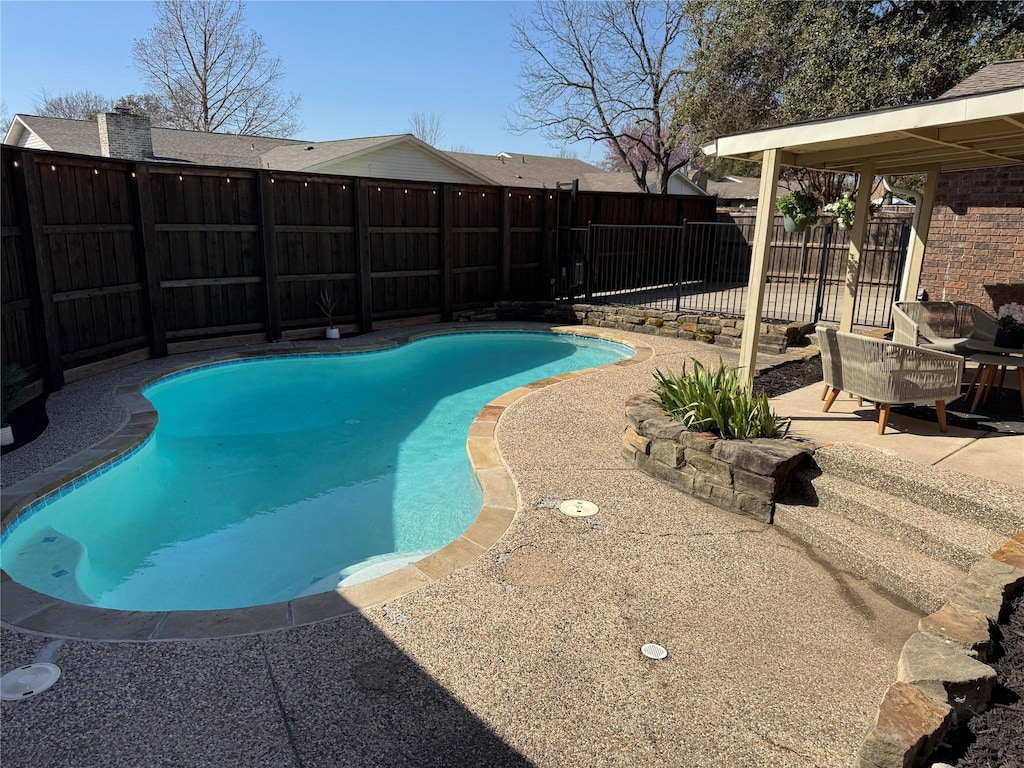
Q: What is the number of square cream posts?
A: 3